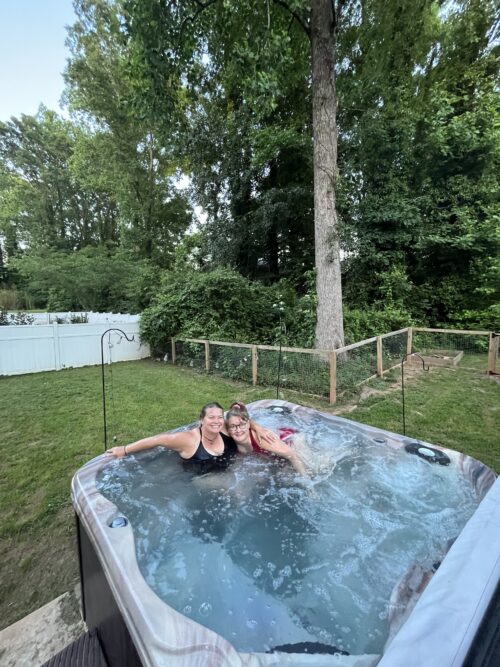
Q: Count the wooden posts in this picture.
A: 7